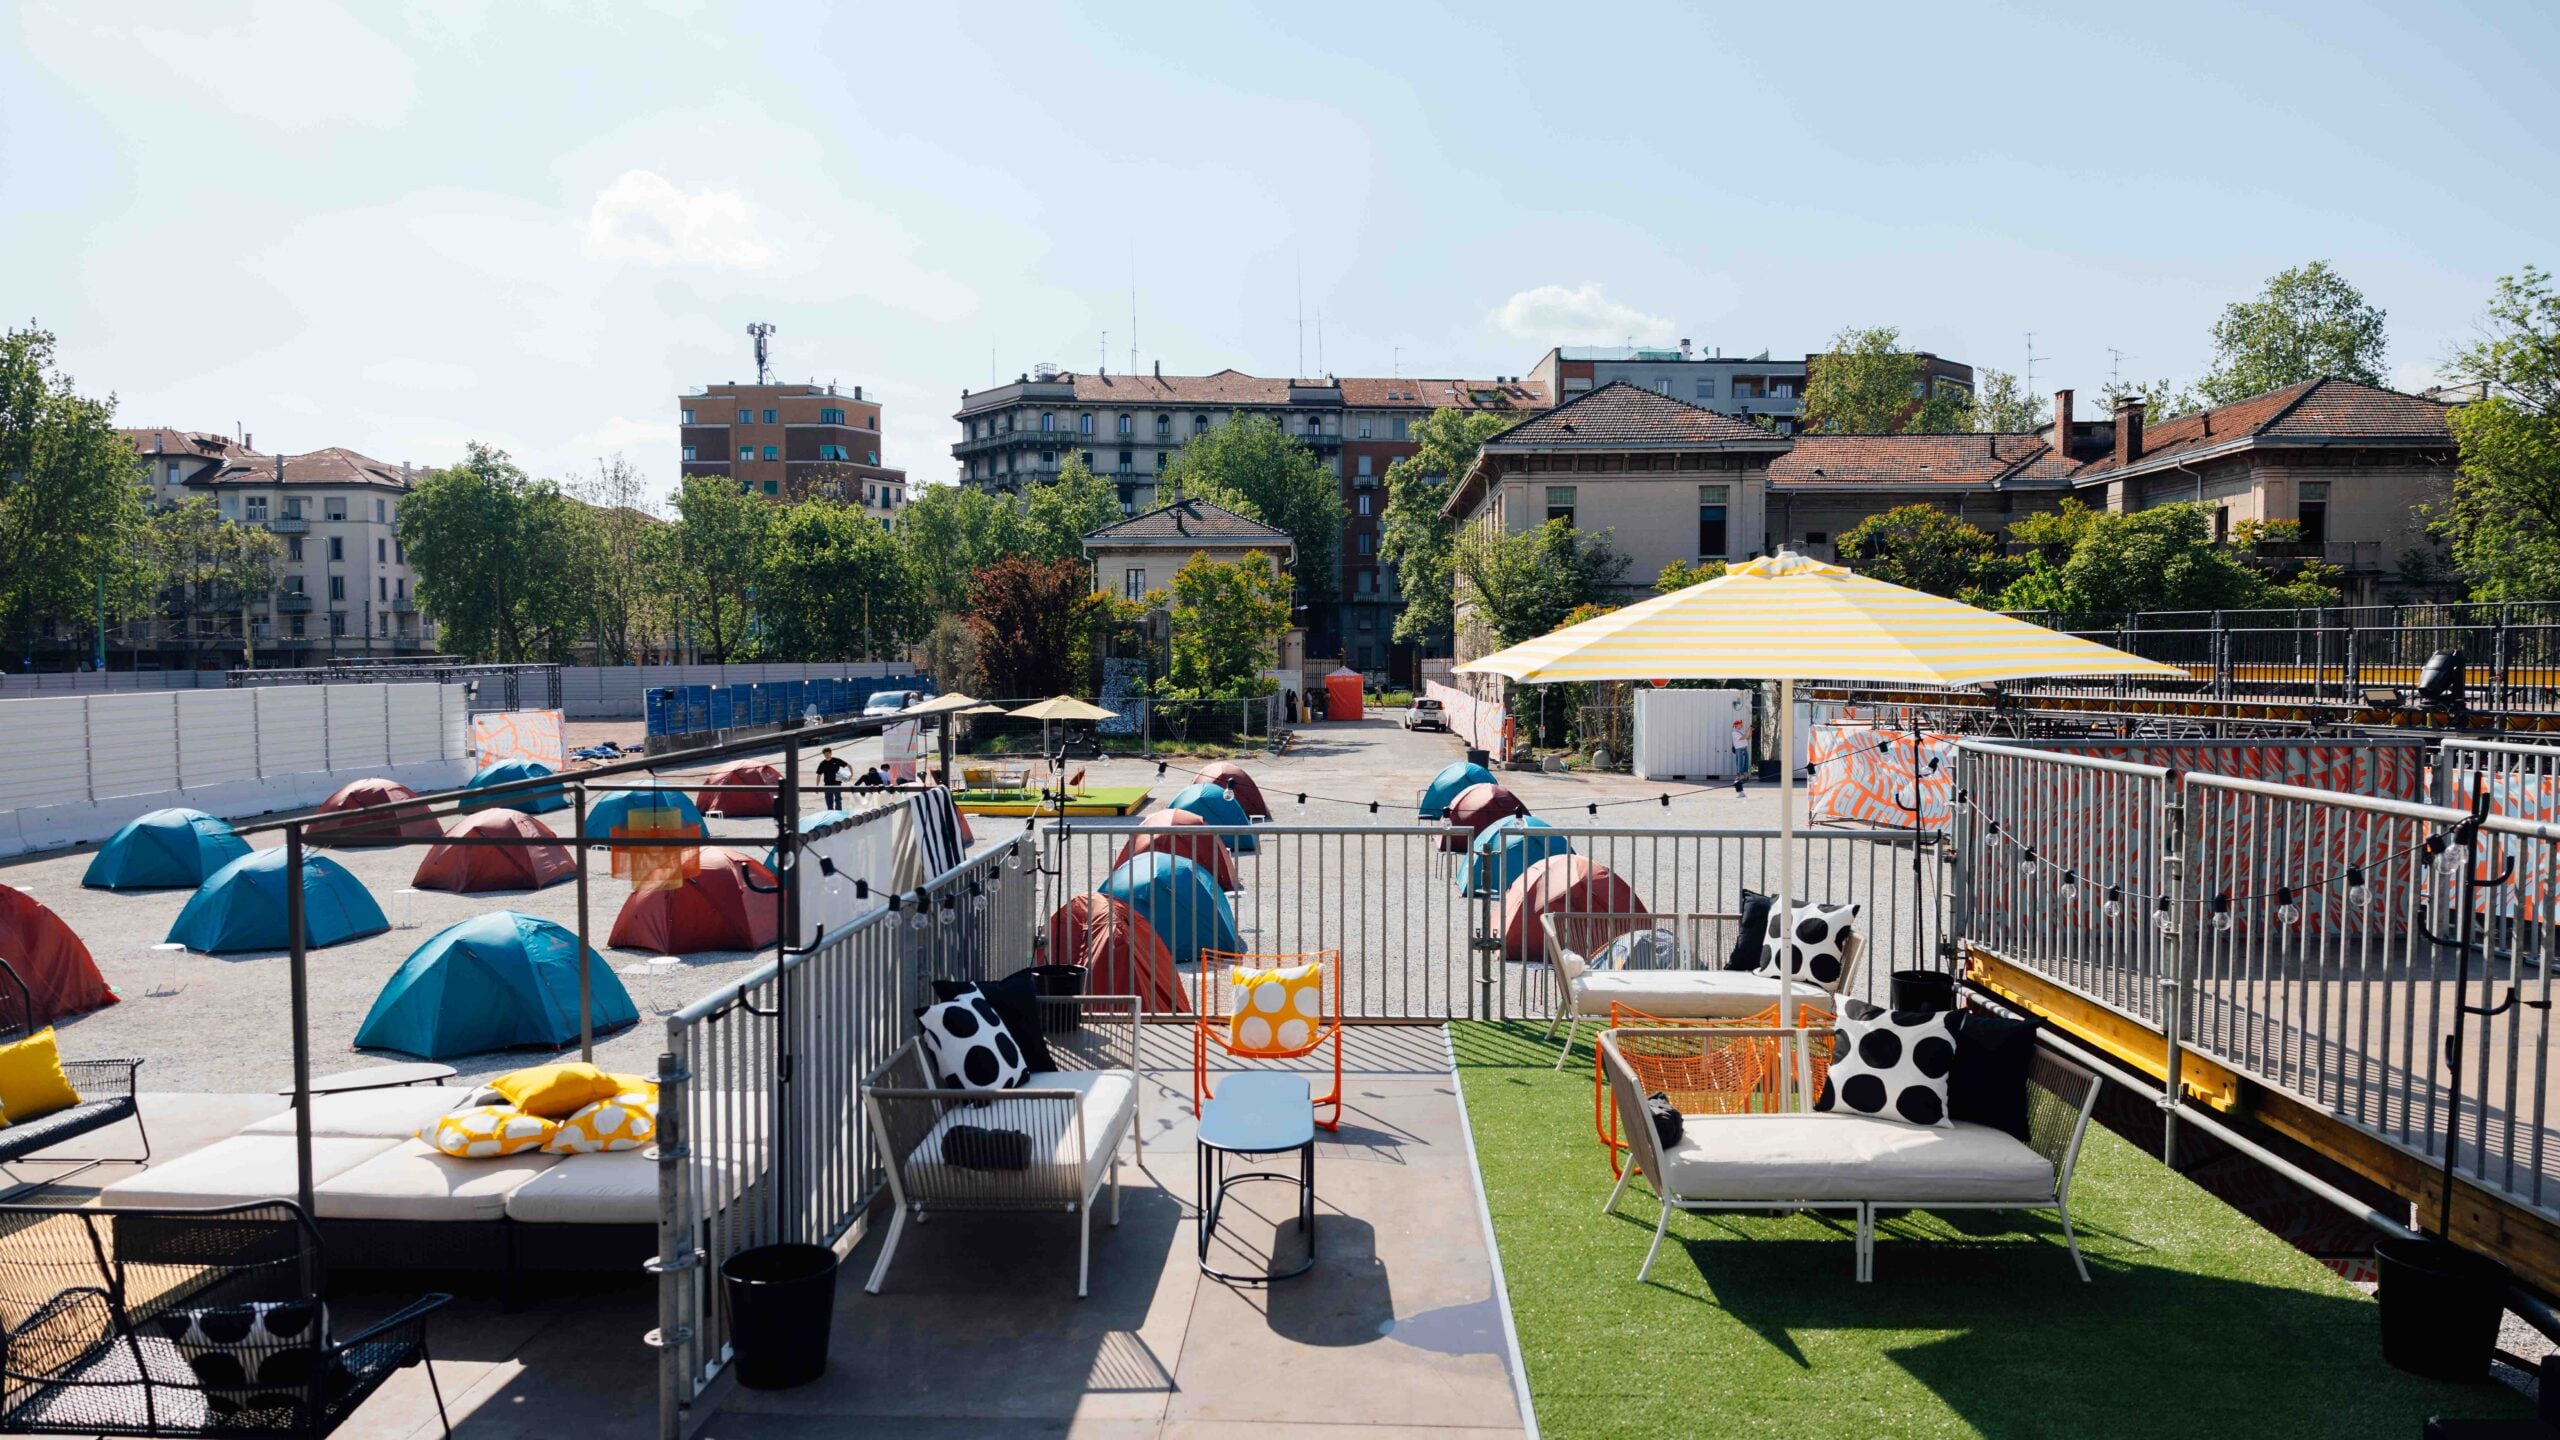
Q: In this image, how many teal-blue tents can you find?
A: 10